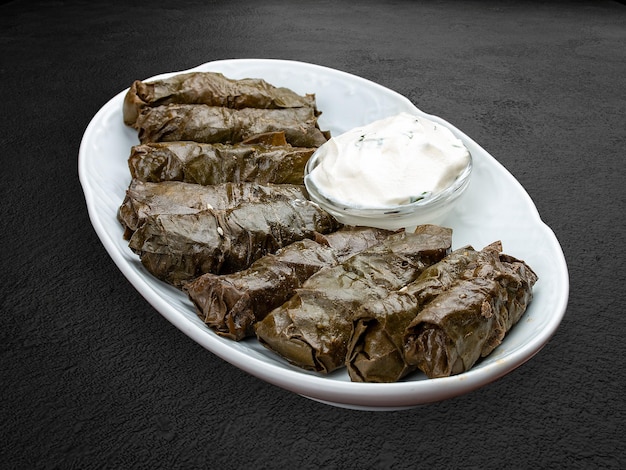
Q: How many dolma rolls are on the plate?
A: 9